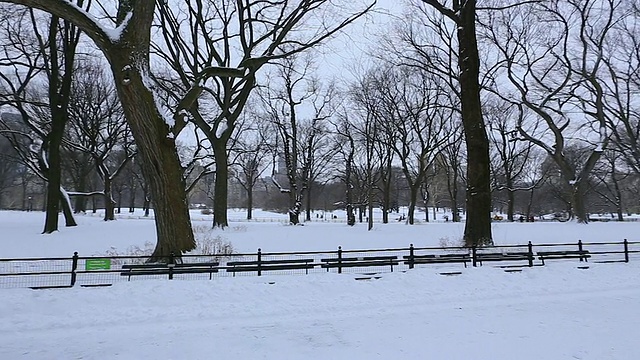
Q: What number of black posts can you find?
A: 9